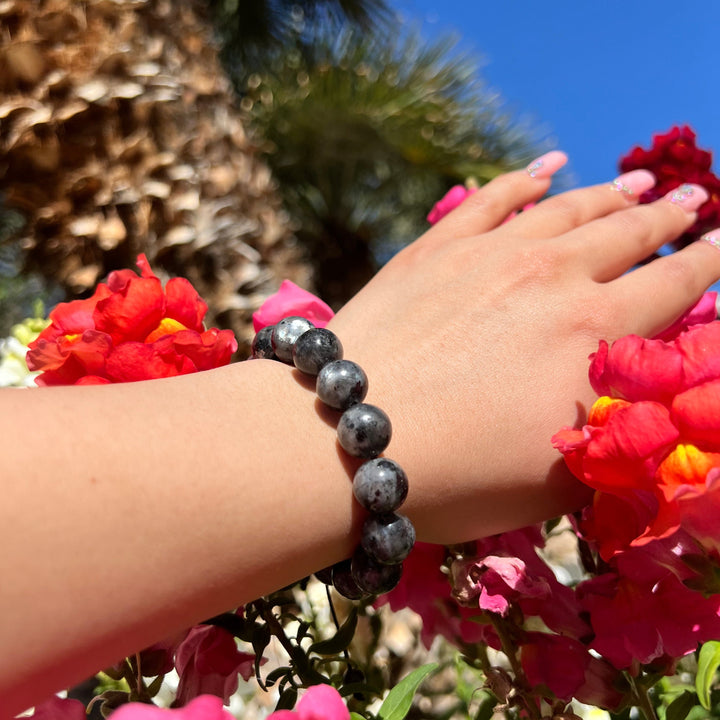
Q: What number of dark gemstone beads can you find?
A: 10